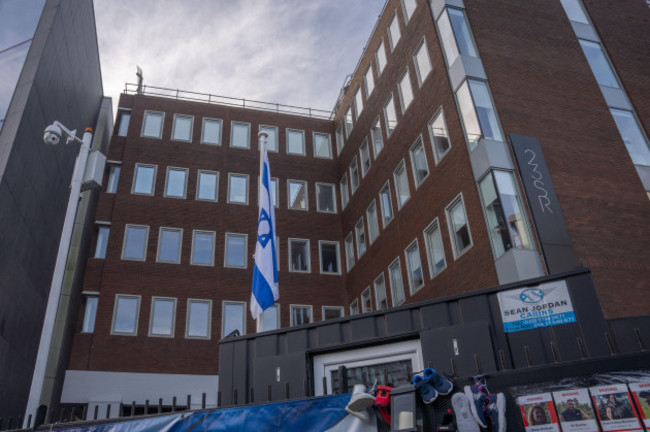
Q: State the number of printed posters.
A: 4